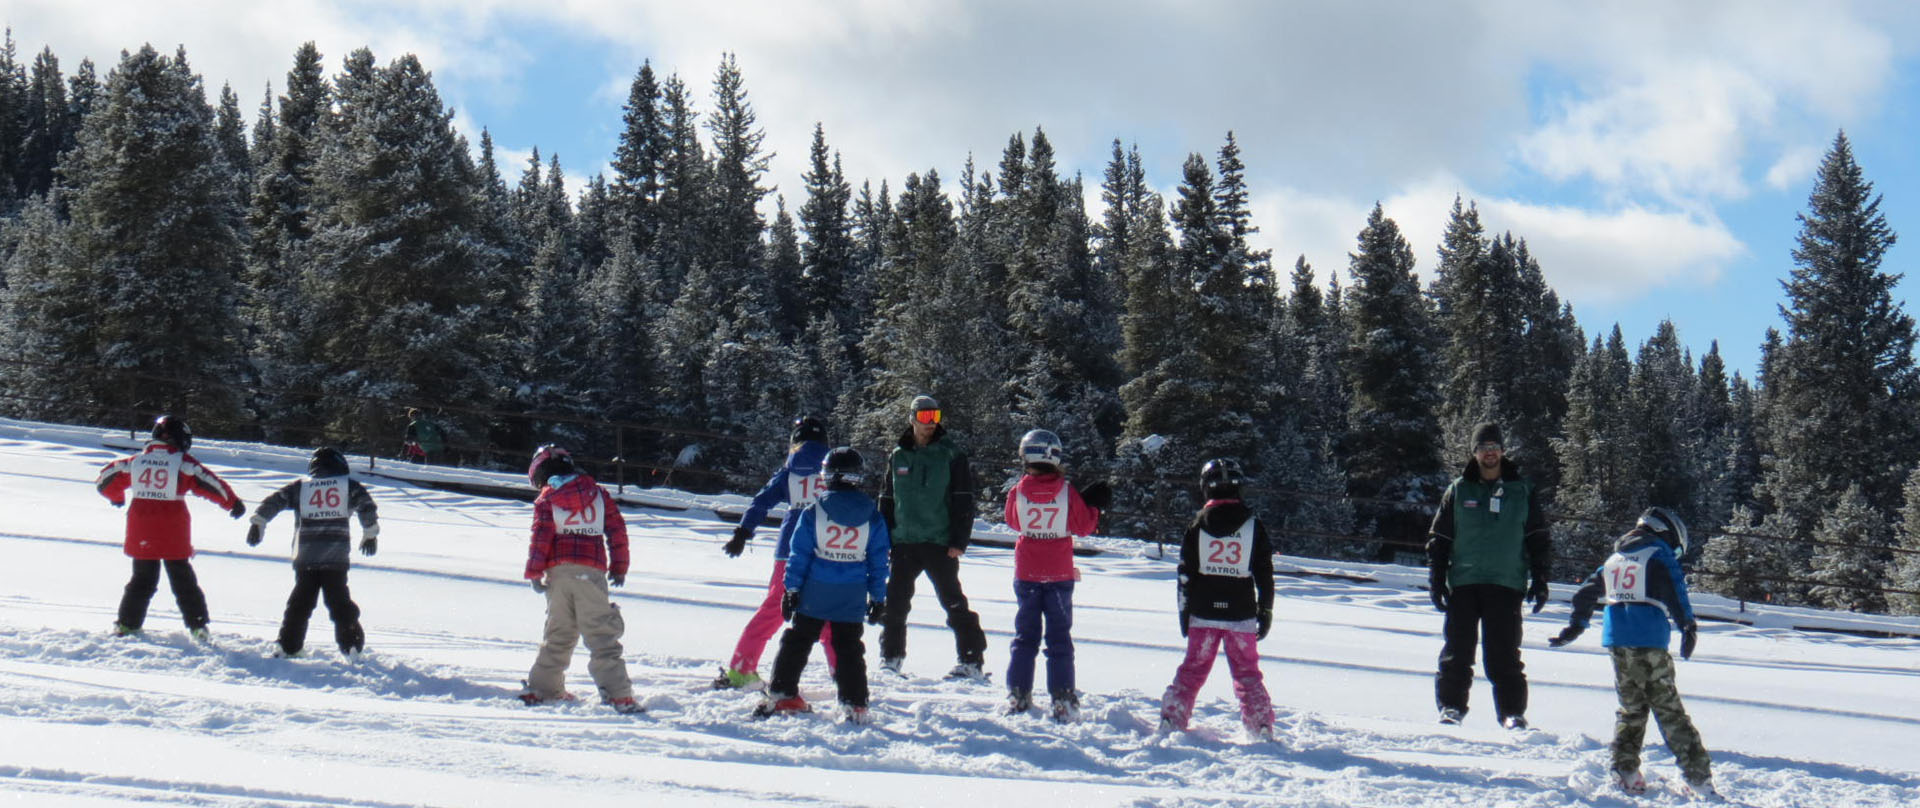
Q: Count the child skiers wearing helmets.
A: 8